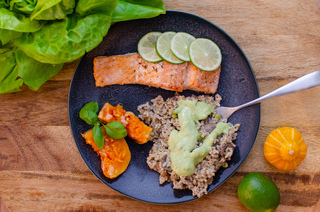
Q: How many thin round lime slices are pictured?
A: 4